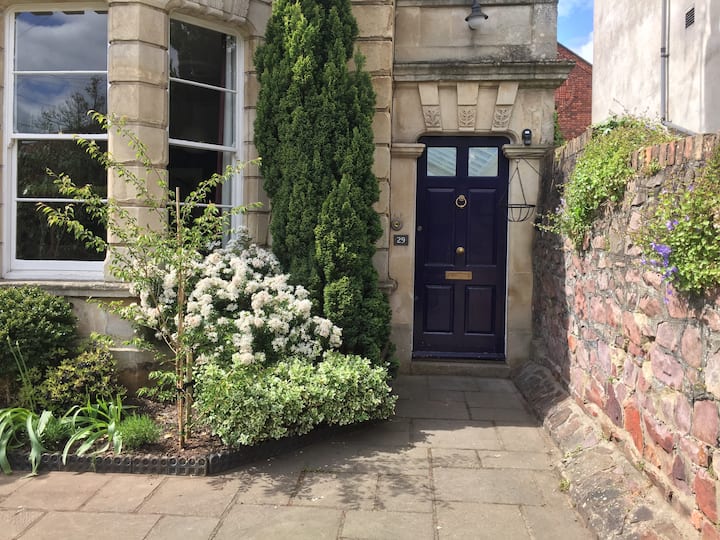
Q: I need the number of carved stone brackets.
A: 3